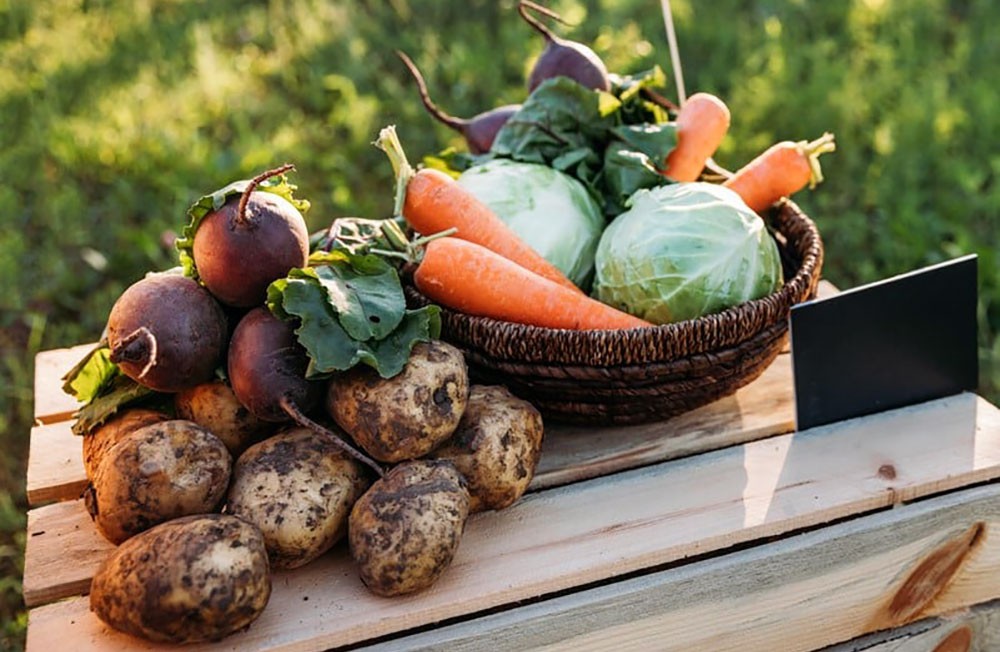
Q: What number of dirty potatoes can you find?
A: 8